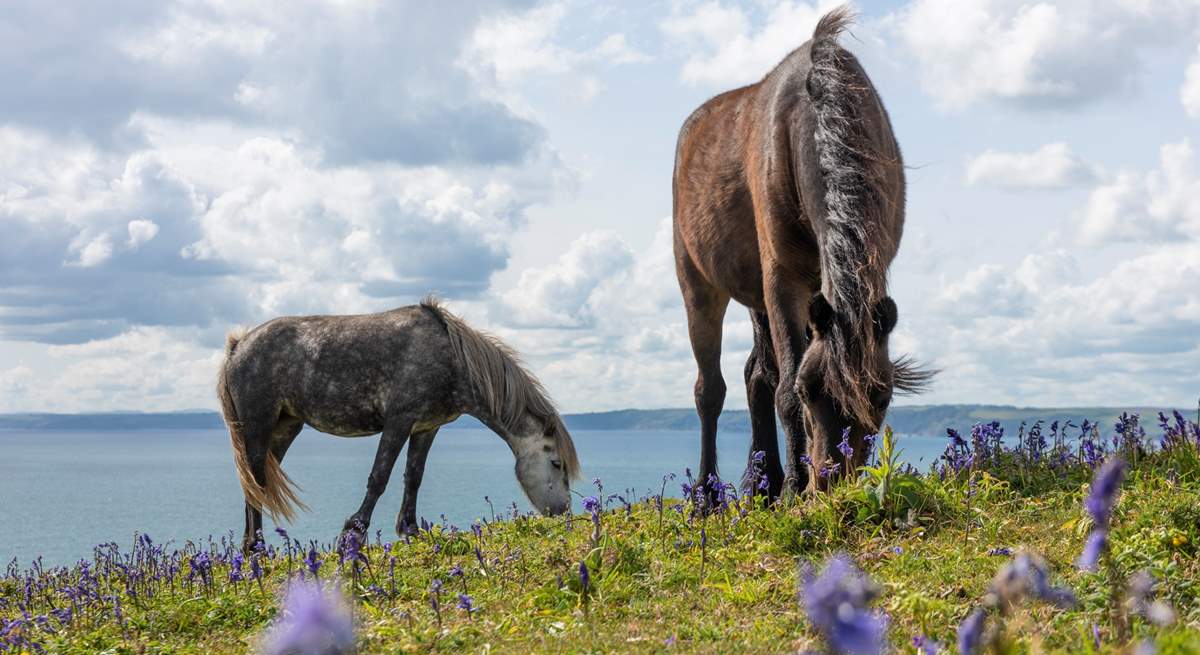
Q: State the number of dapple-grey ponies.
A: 1